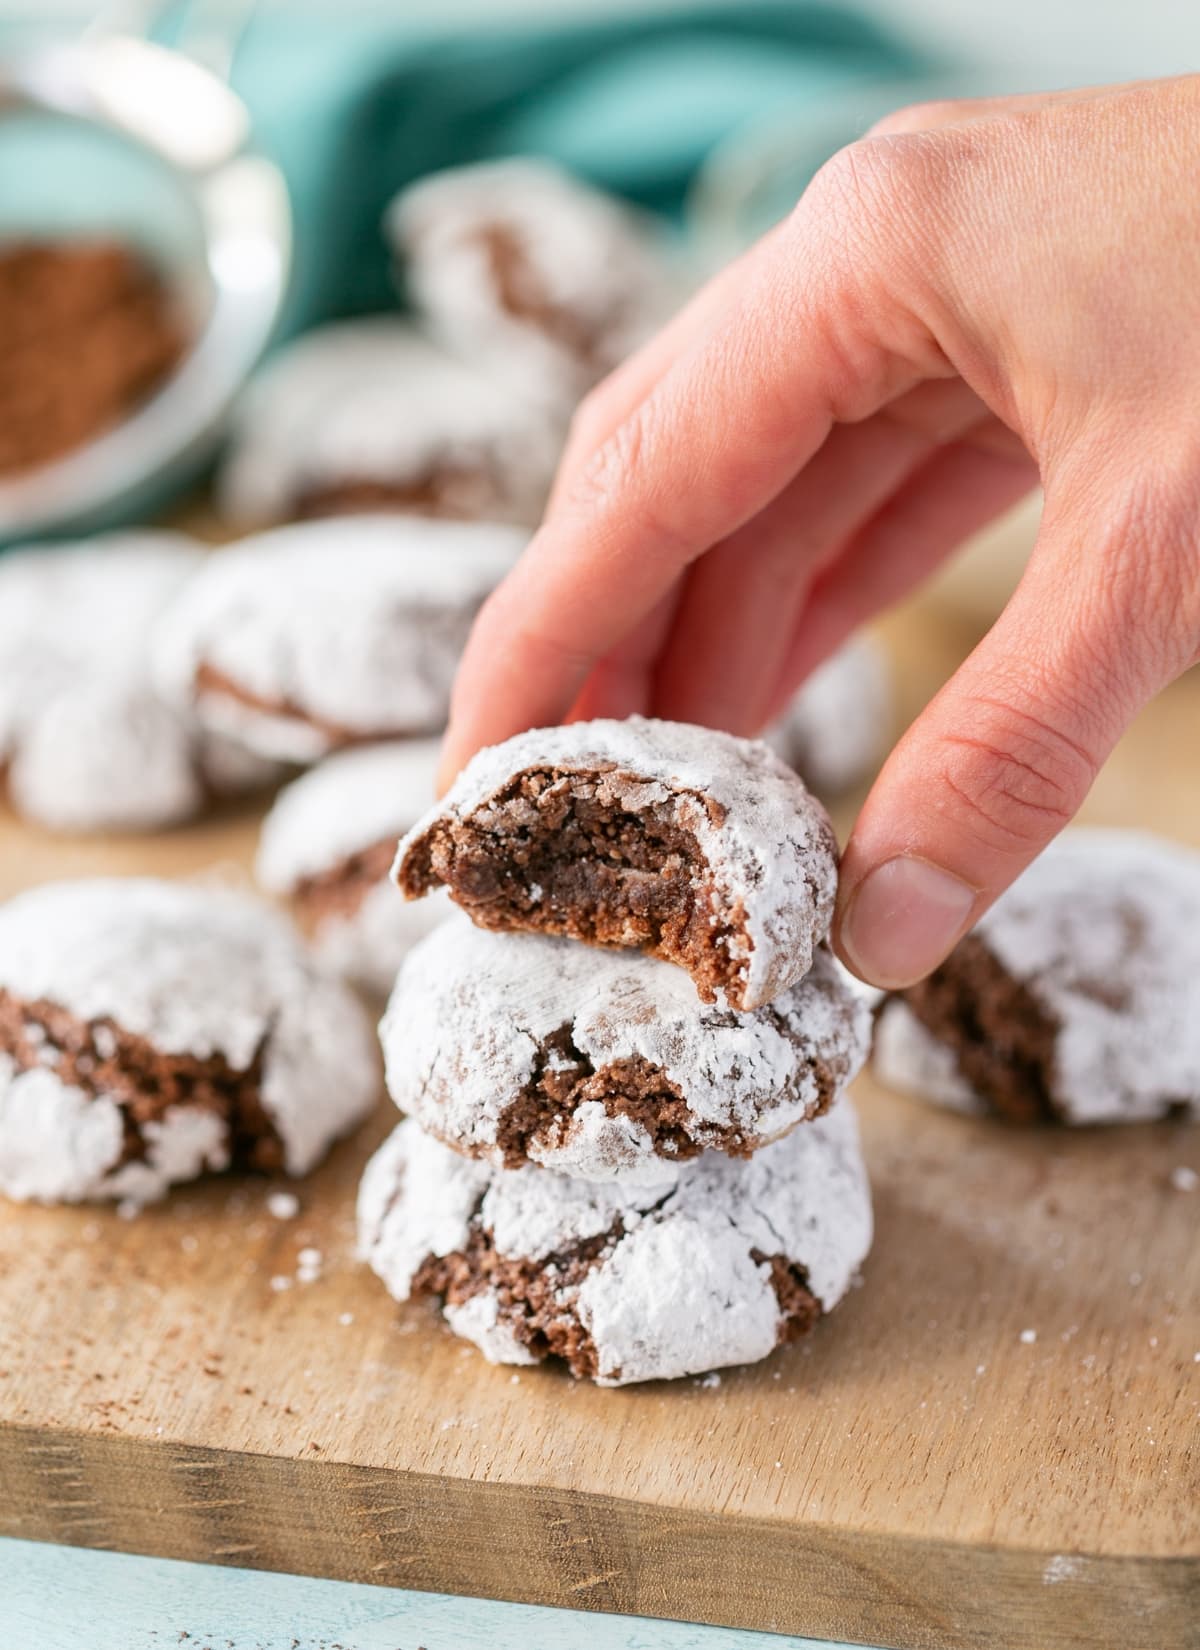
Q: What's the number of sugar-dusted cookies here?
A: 11